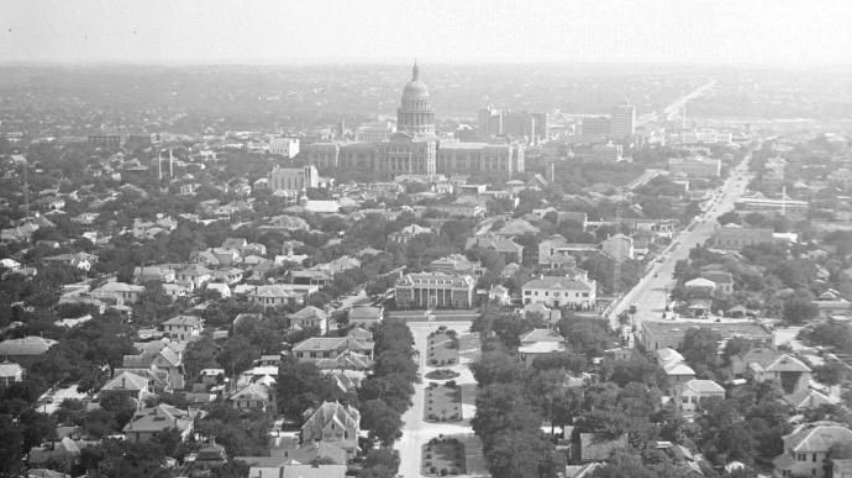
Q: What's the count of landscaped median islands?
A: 4